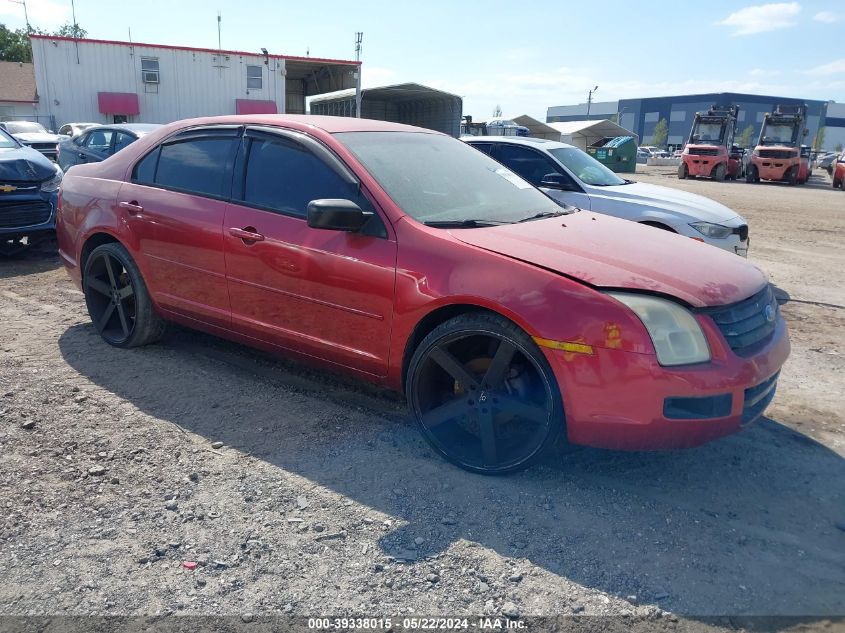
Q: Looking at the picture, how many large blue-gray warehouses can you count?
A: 1